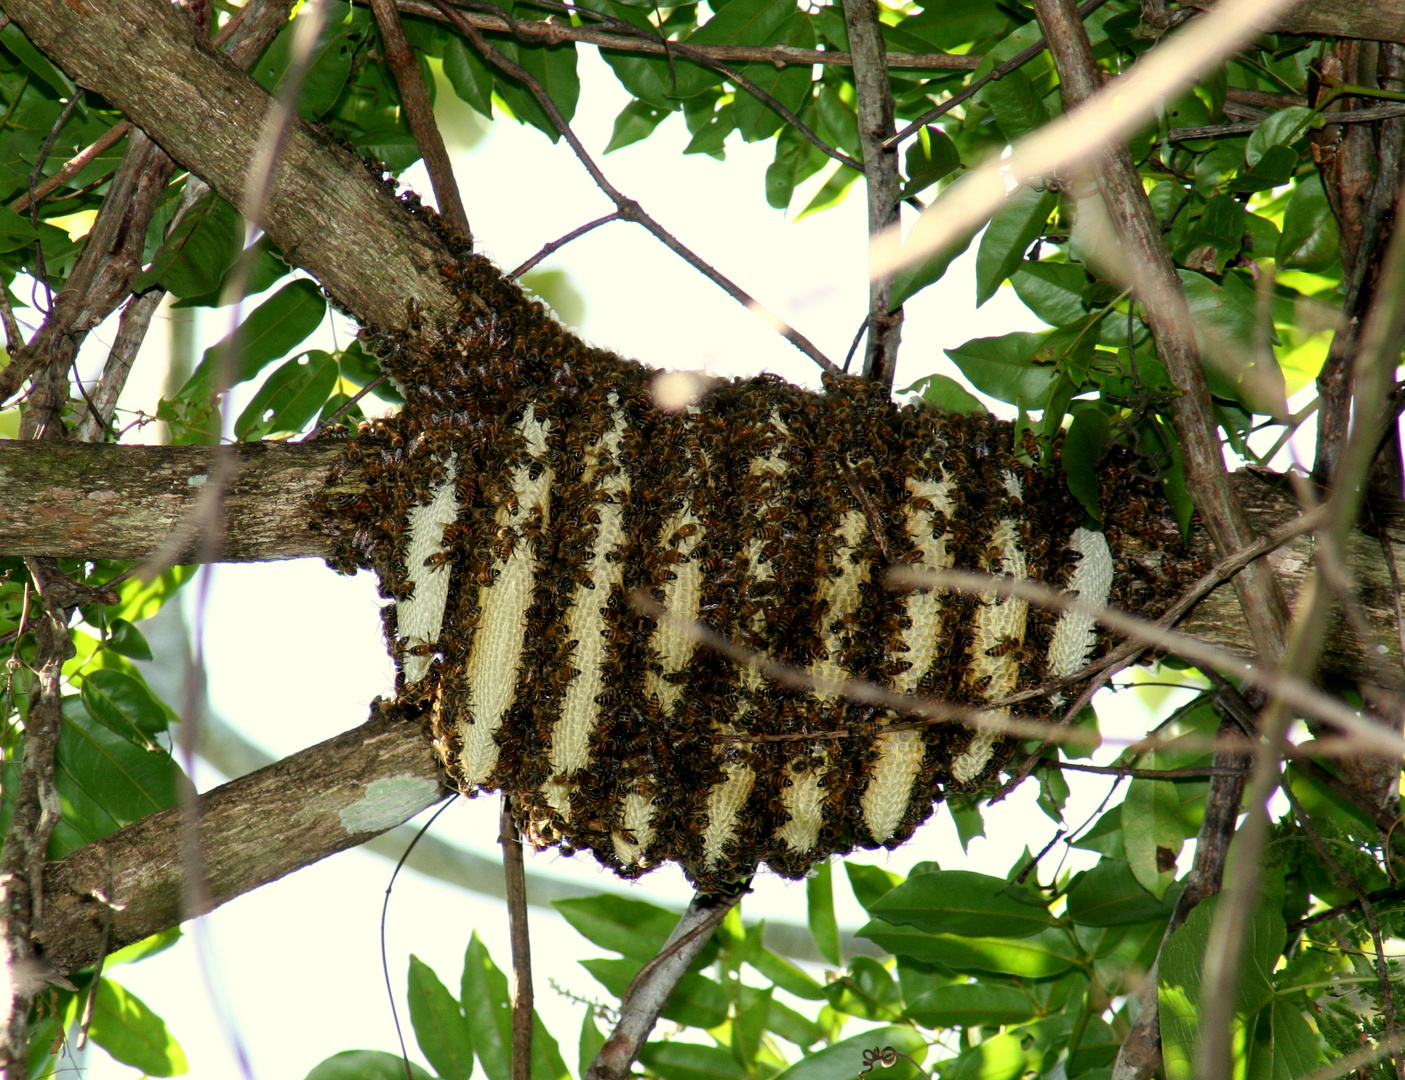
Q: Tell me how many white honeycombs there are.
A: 9